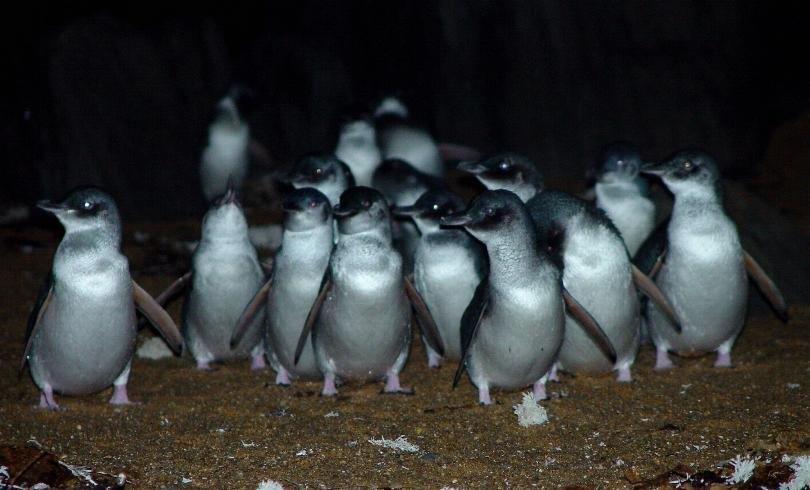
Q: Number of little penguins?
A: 15